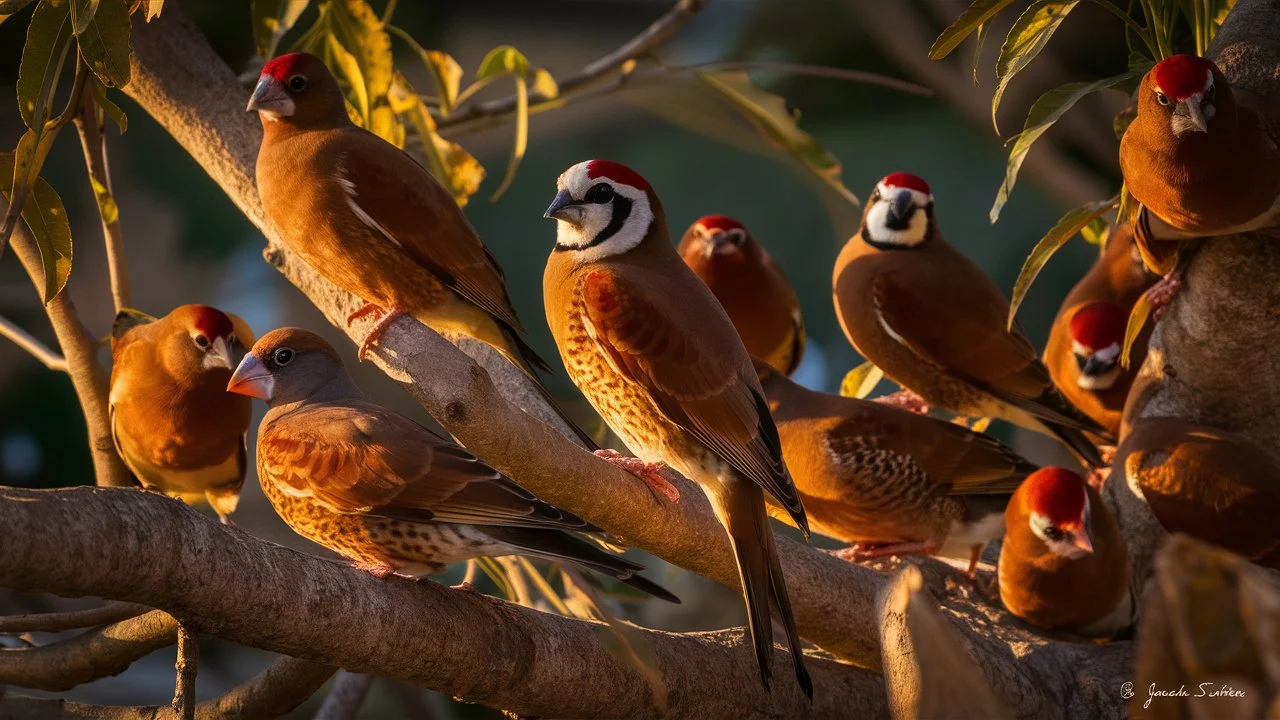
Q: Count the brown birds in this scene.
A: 11